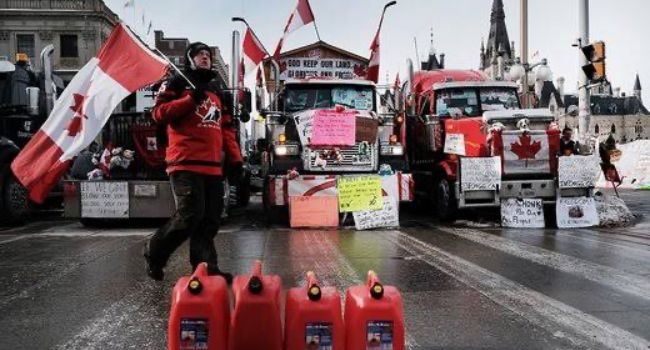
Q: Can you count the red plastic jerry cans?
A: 4